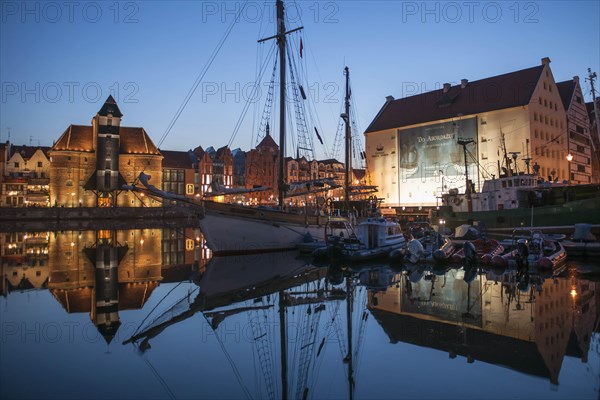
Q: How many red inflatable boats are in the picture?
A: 2